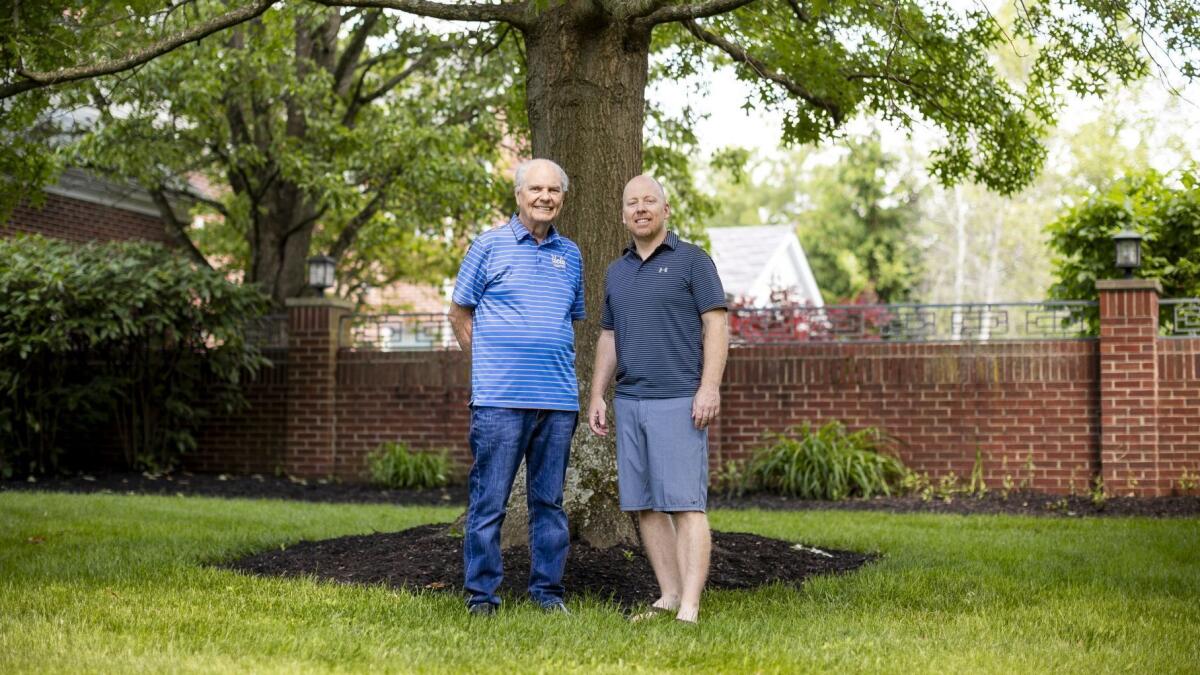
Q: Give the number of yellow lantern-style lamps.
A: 0